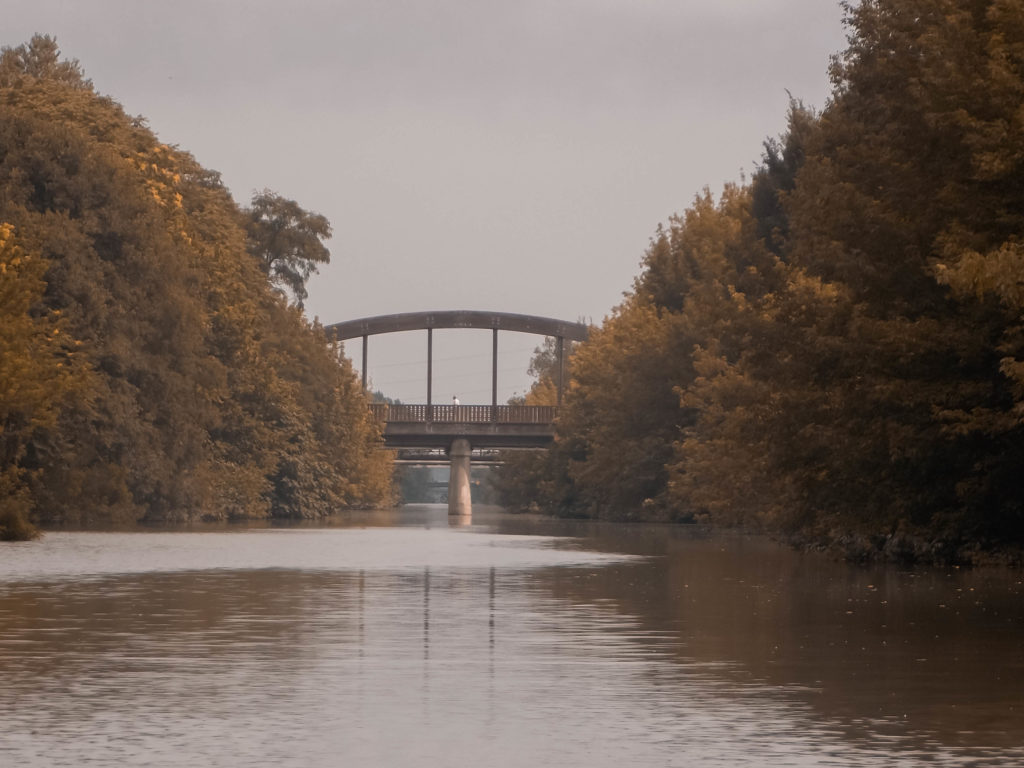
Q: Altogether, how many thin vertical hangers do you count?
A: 4